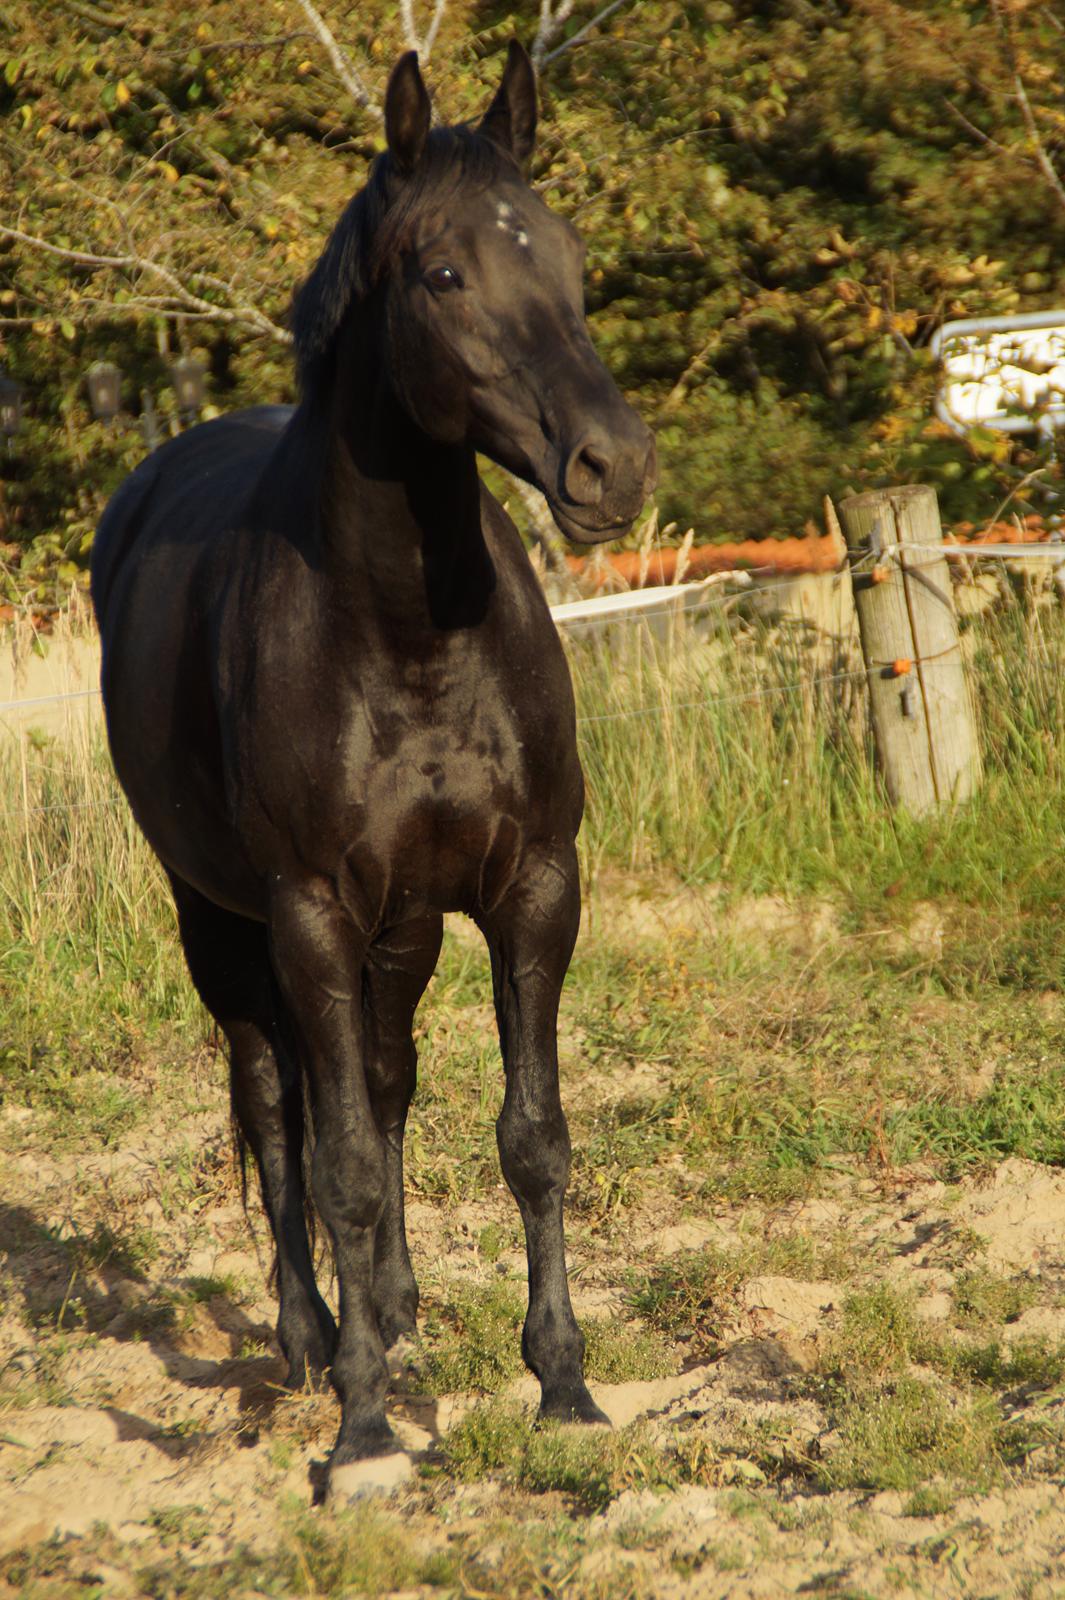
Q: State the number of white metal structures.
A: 1